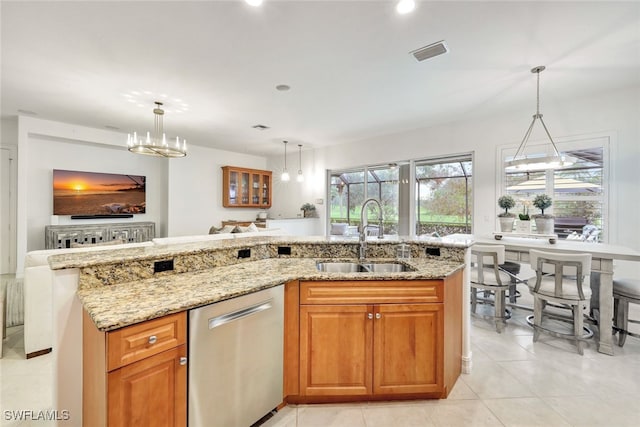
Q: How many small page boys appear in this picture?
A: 0